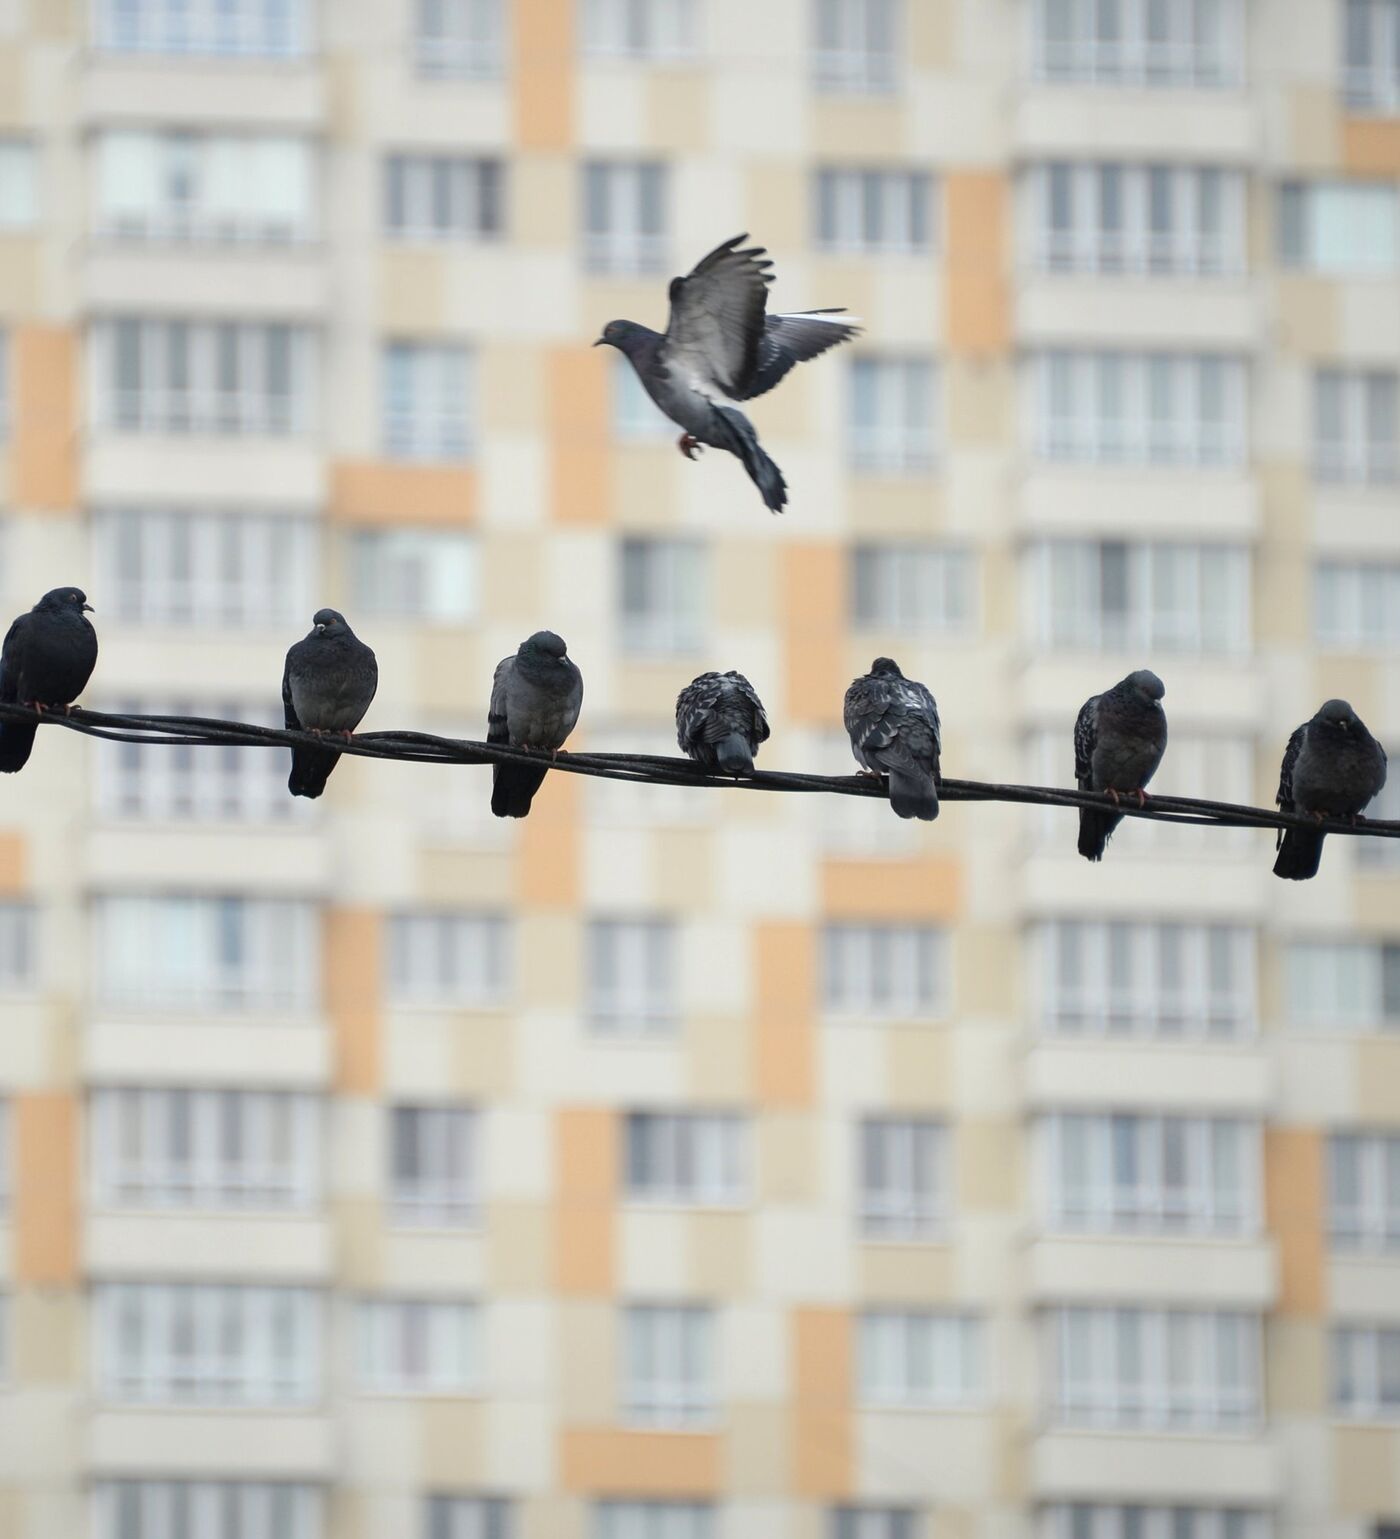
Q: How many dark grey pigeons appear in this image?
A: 8